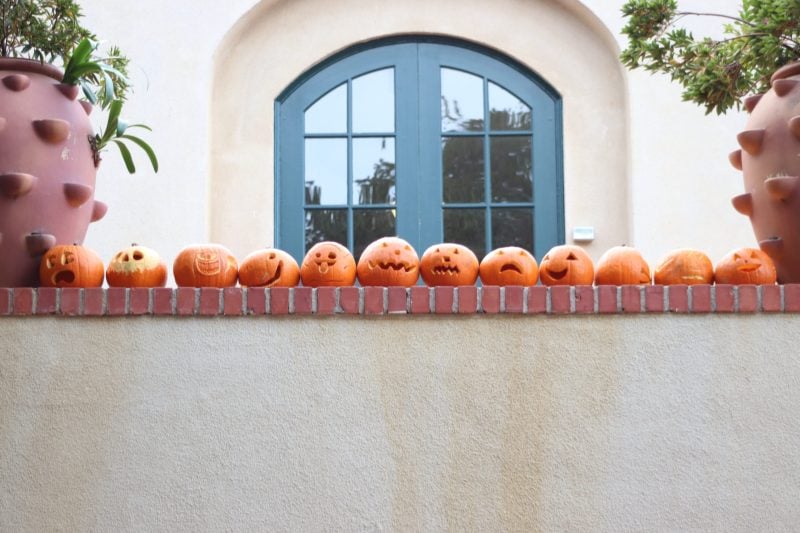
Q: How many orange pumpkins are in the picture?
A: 12